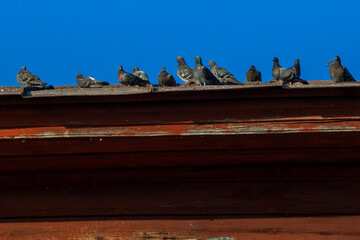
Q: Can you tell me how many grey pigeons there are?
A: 13